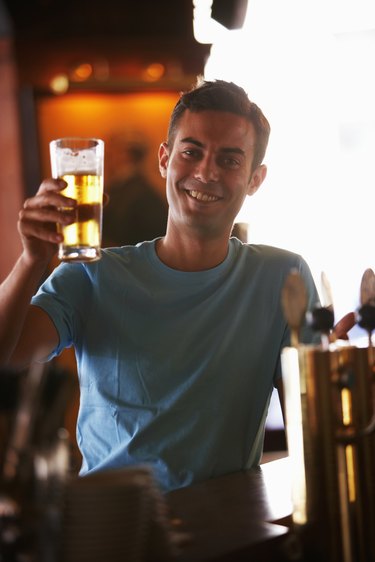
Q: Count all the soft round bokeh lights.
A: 3